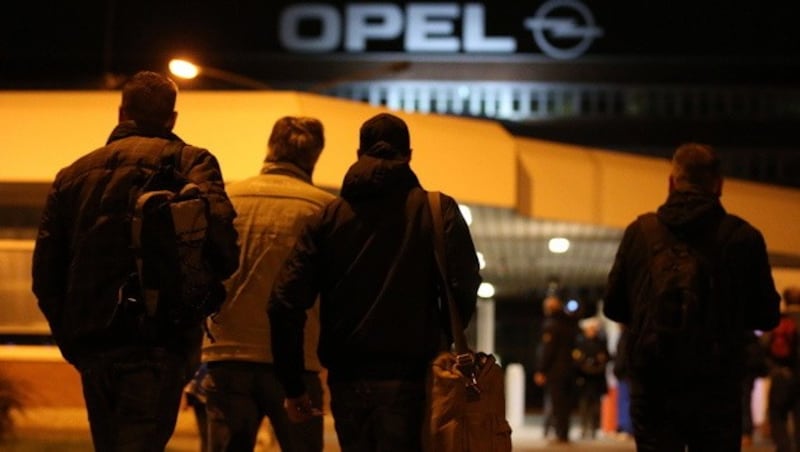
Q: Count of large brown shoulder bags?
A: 1